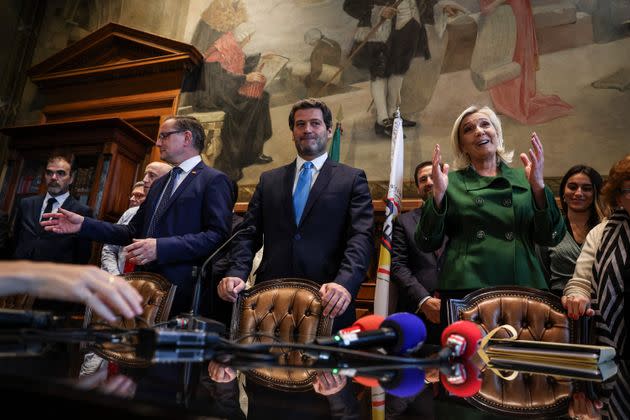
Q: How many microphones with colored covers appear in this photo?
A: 3